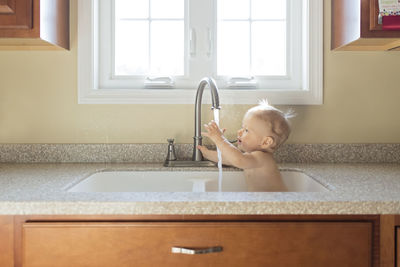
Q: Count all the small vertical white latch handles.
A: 2